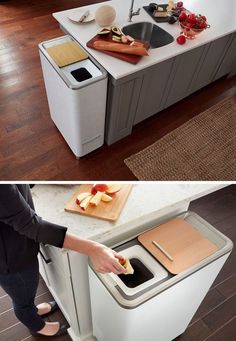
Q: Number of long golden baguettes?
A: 1